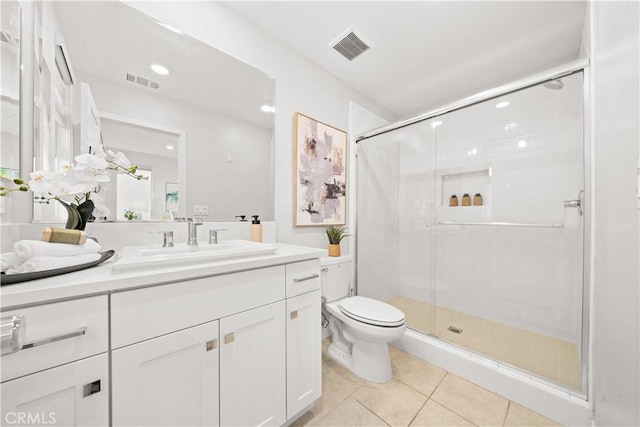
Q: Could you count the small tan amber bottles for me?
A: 3